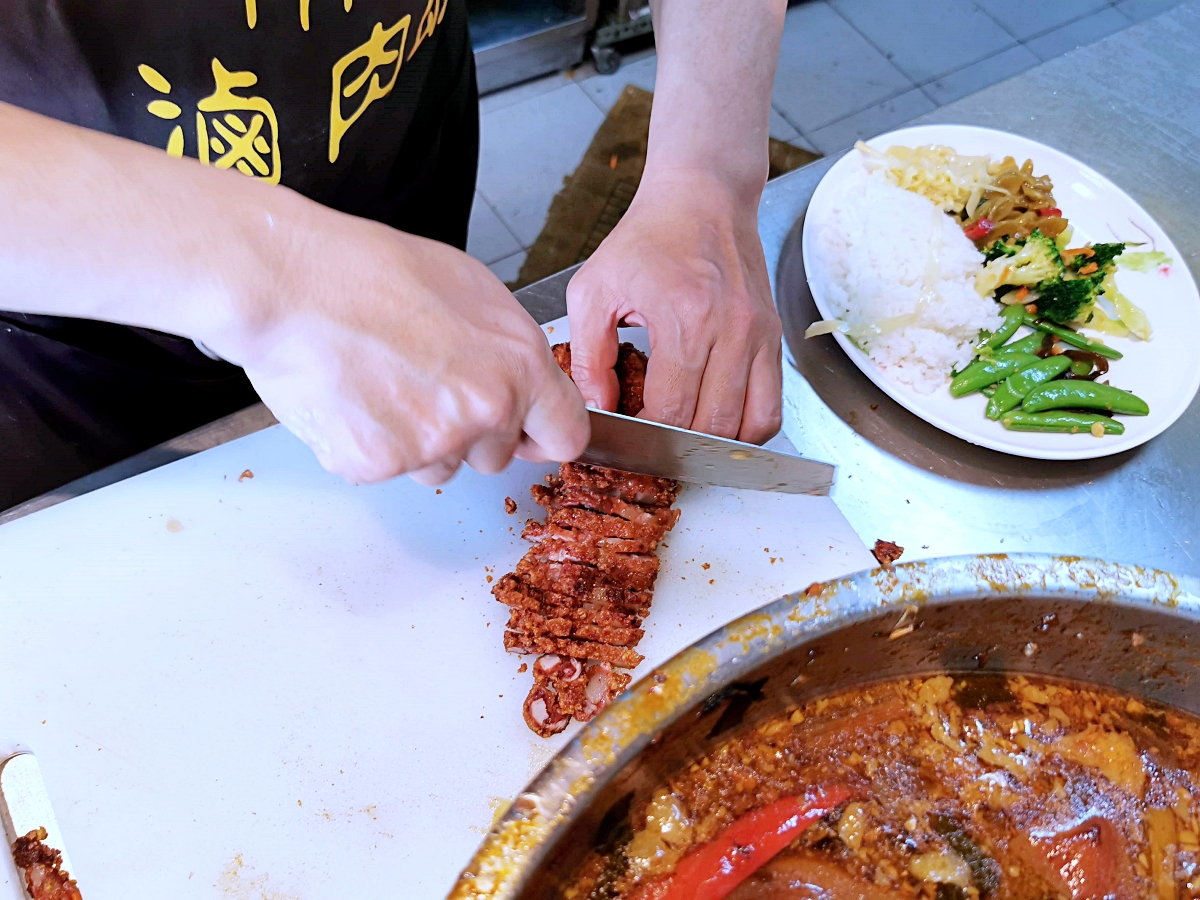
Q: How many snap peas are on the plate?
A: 7